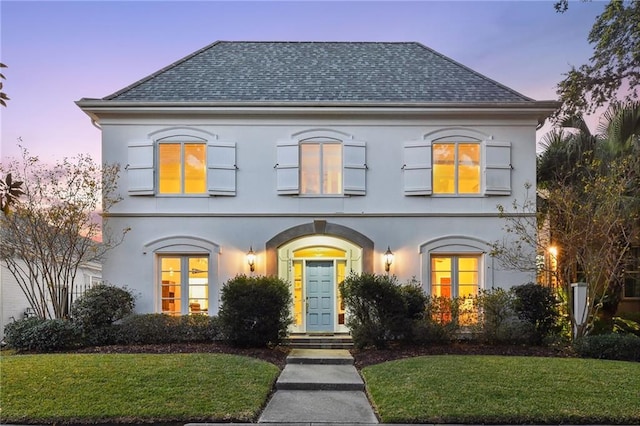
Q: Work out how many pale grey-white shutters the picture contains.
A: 6